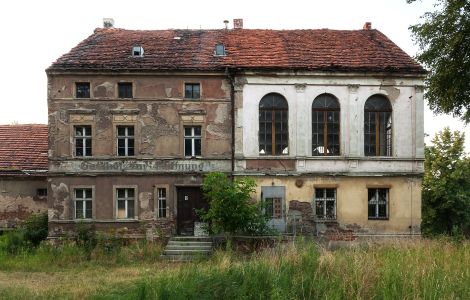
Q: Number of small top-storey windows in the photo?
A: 3